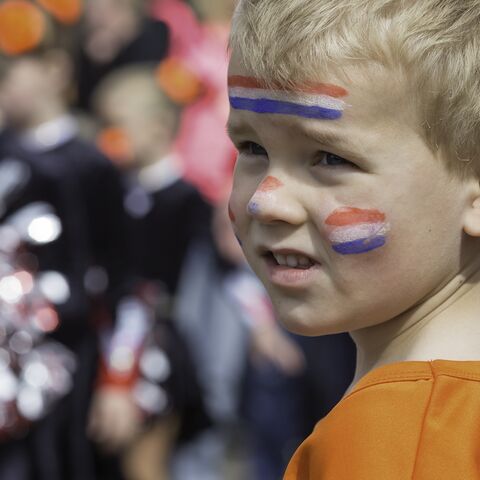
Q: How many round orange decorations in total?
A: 4